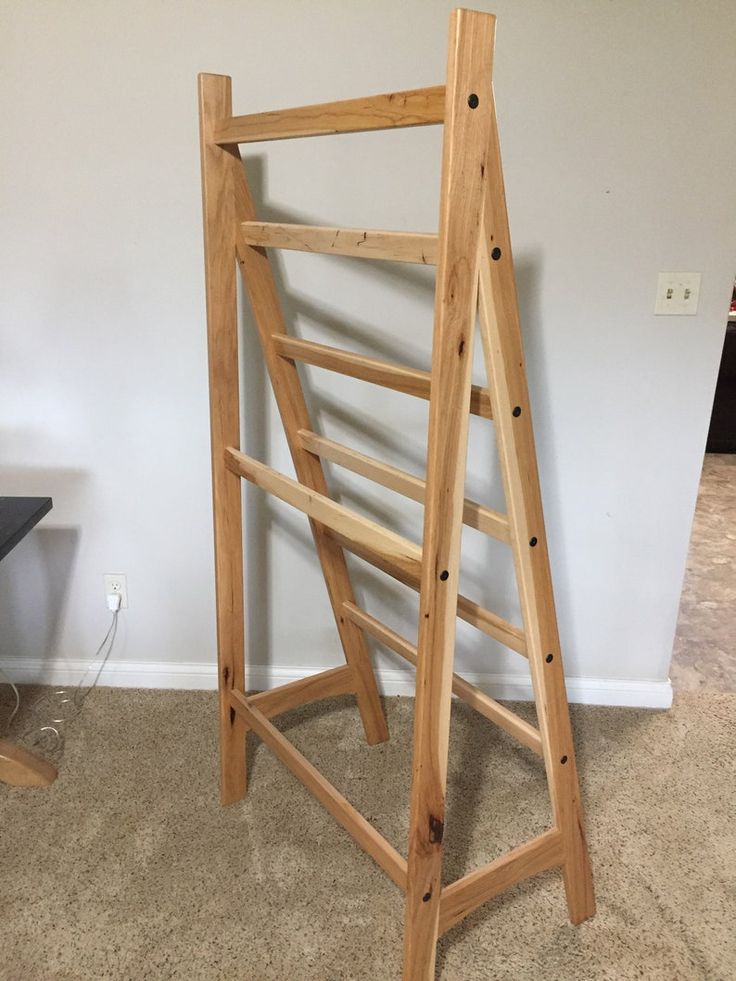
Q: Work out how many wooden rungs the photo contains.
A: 8